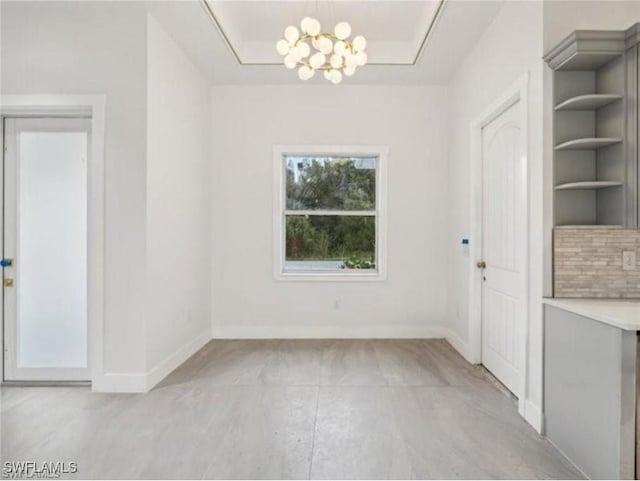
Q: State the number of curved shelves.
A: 3